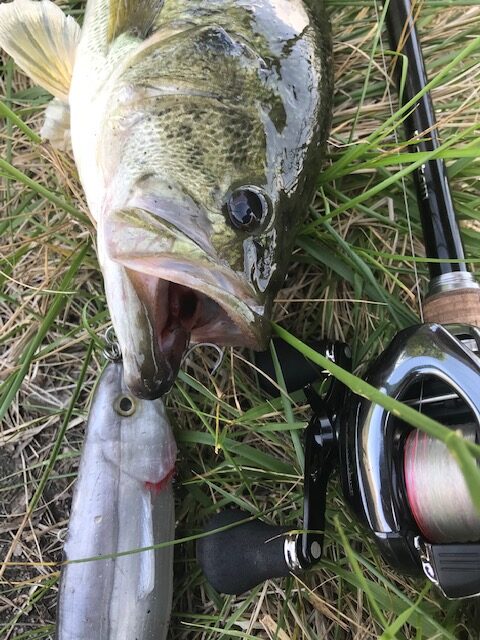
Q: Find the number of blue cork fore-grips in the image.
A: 0